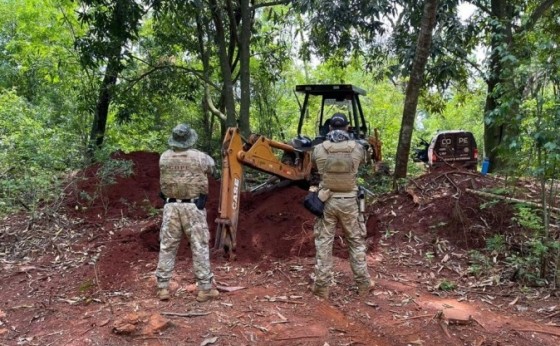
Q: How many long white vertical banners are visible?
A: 0